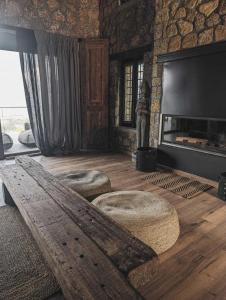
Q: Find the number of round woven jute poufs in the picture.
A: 2